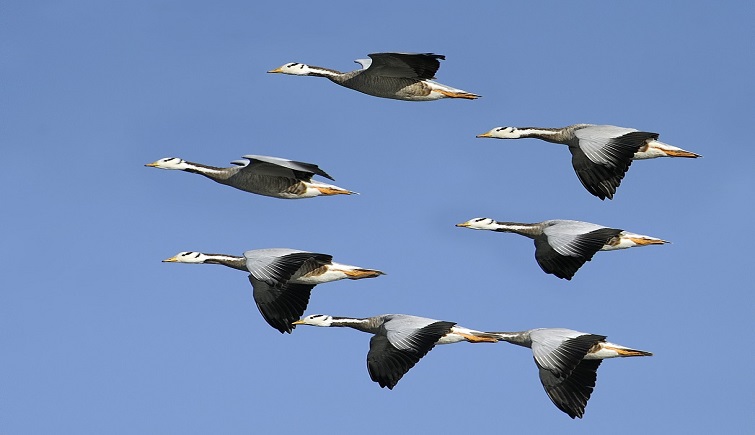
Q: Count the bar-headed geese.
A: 7